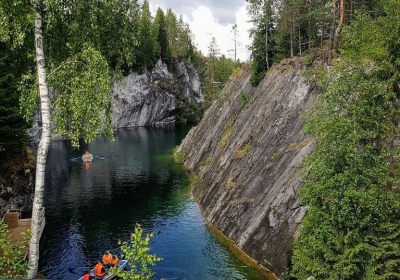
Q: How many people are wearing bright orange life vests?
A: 5